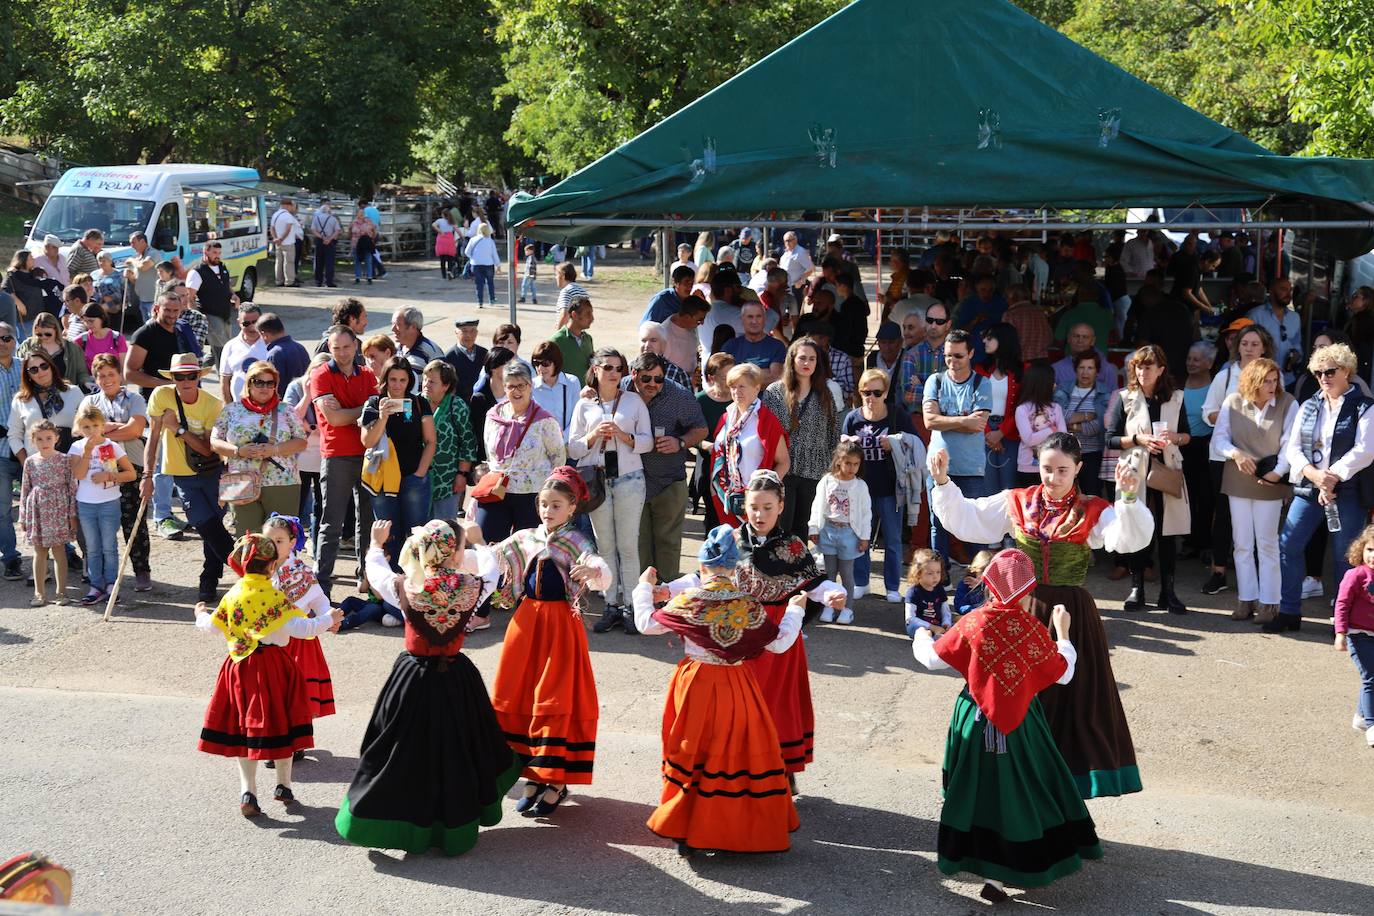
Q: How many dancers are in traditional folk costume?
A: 8